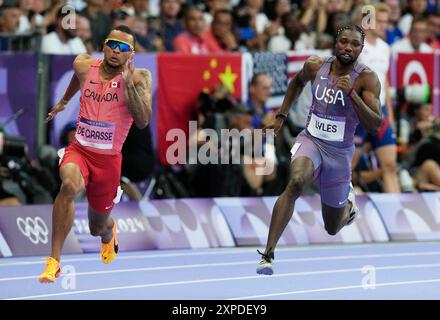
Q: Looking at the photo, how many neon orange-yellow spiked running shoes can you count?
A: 2